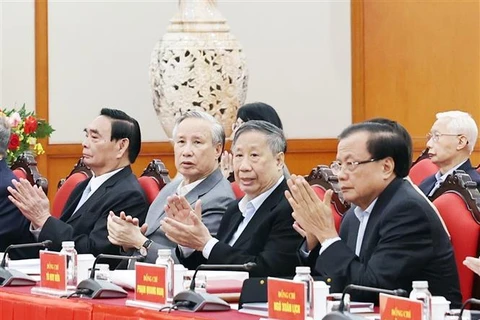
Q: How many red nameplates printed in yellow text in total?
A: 4